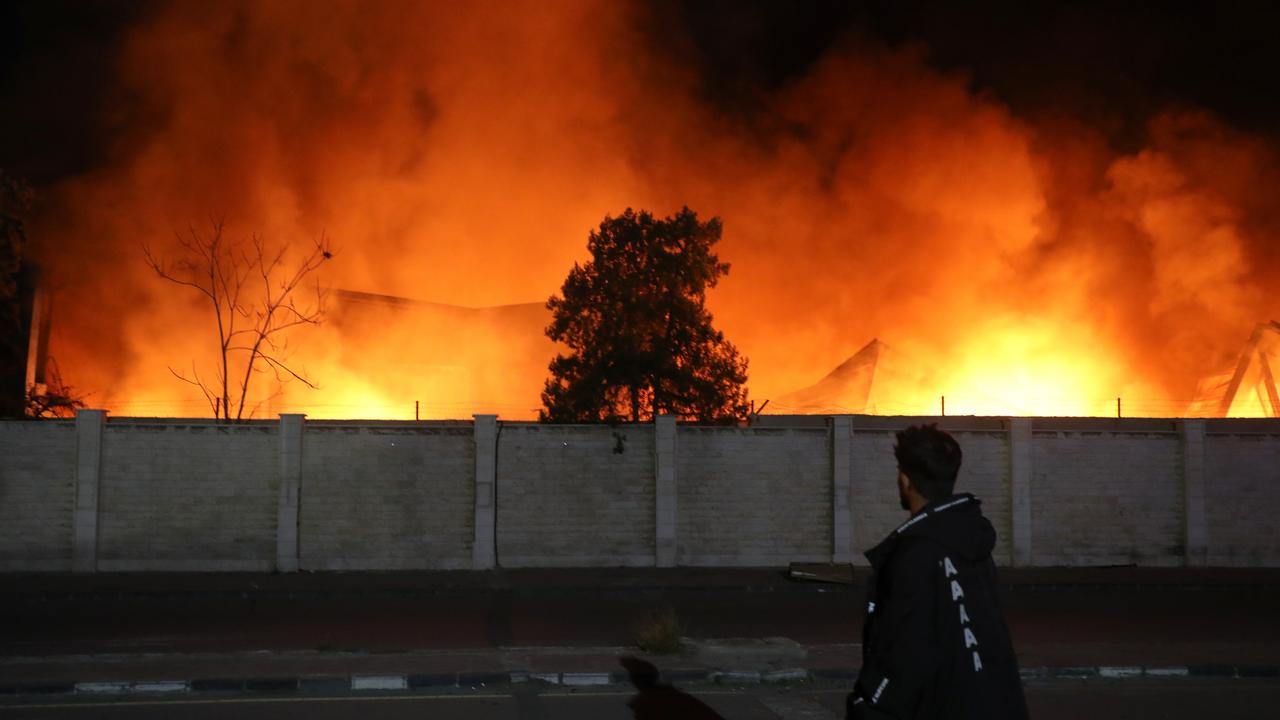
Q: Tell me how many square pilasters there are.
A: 7